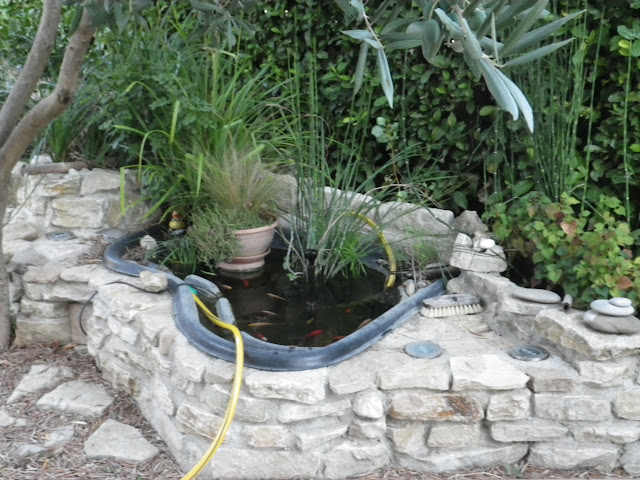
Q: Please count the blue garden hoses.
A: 0